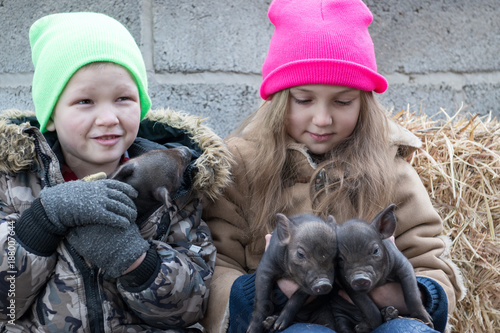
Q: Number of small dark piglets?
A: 3